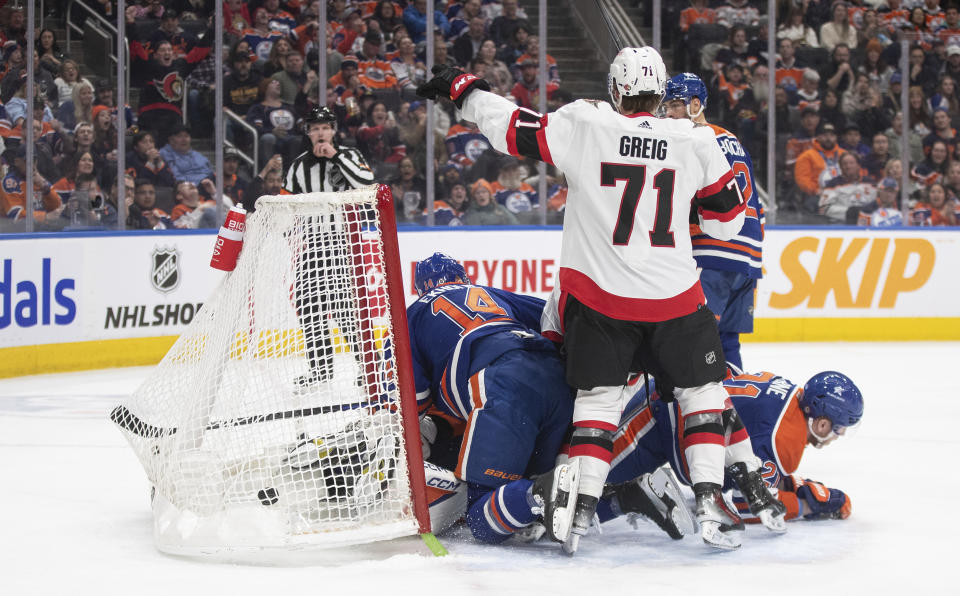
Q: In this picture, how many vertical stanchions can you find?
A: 9